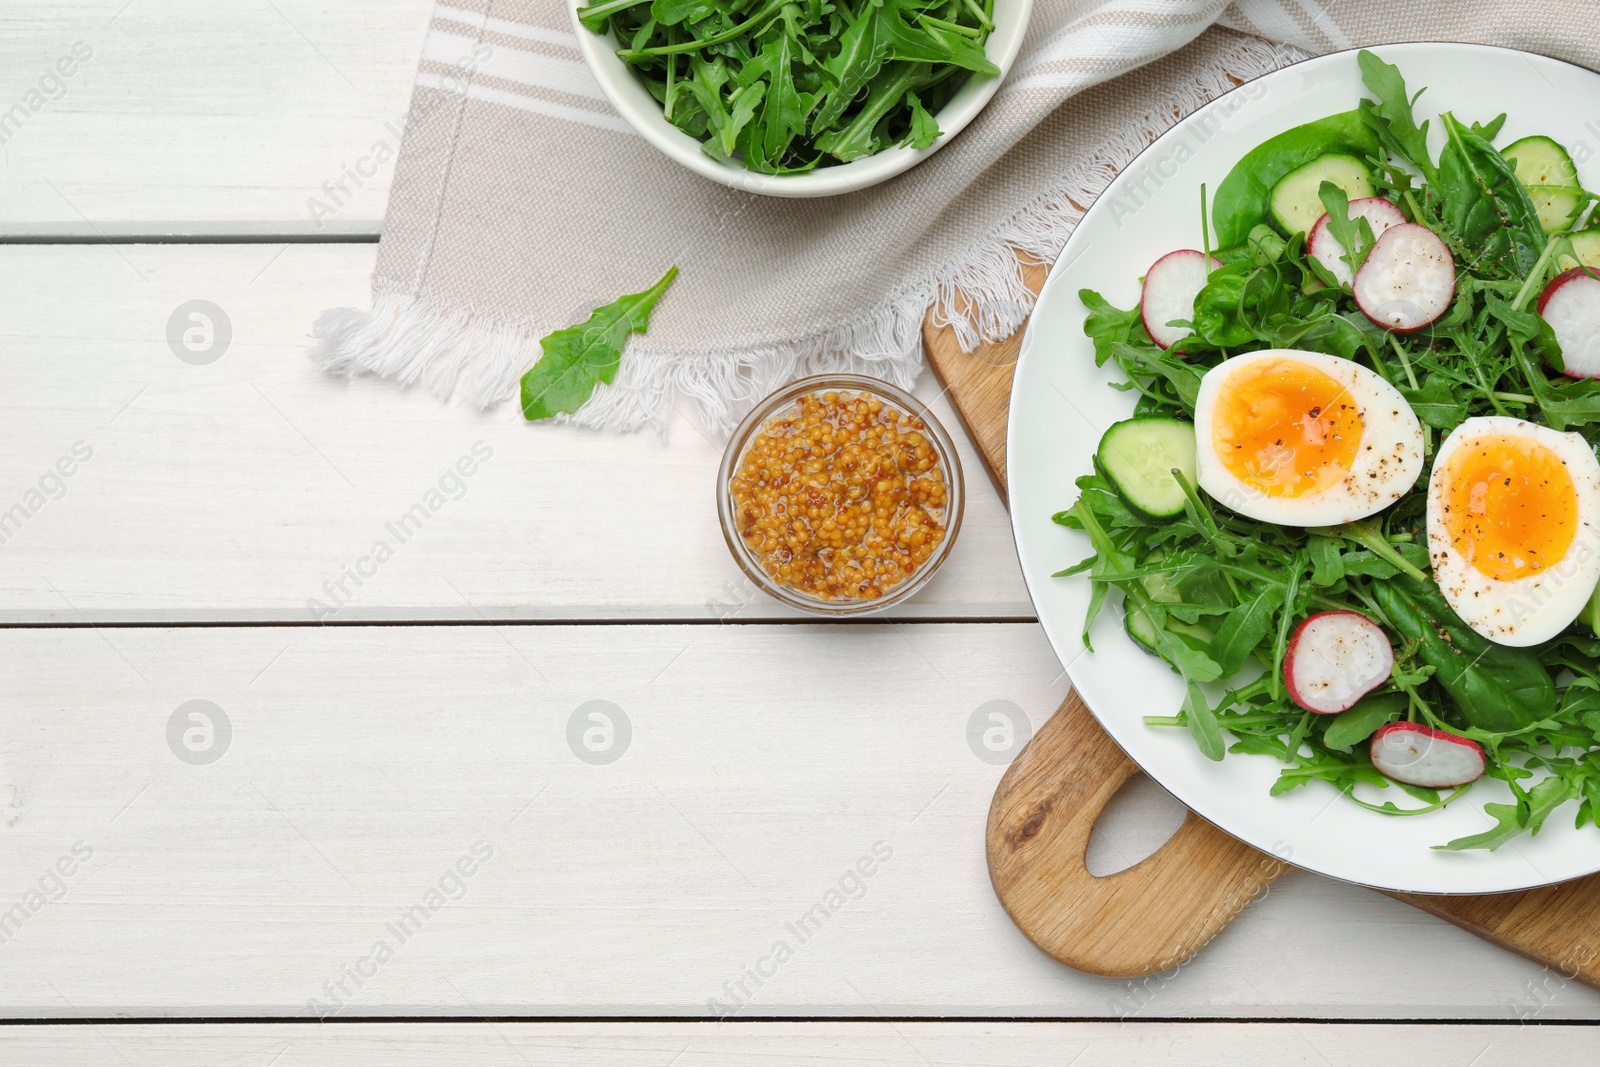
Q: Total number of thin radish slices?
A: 6